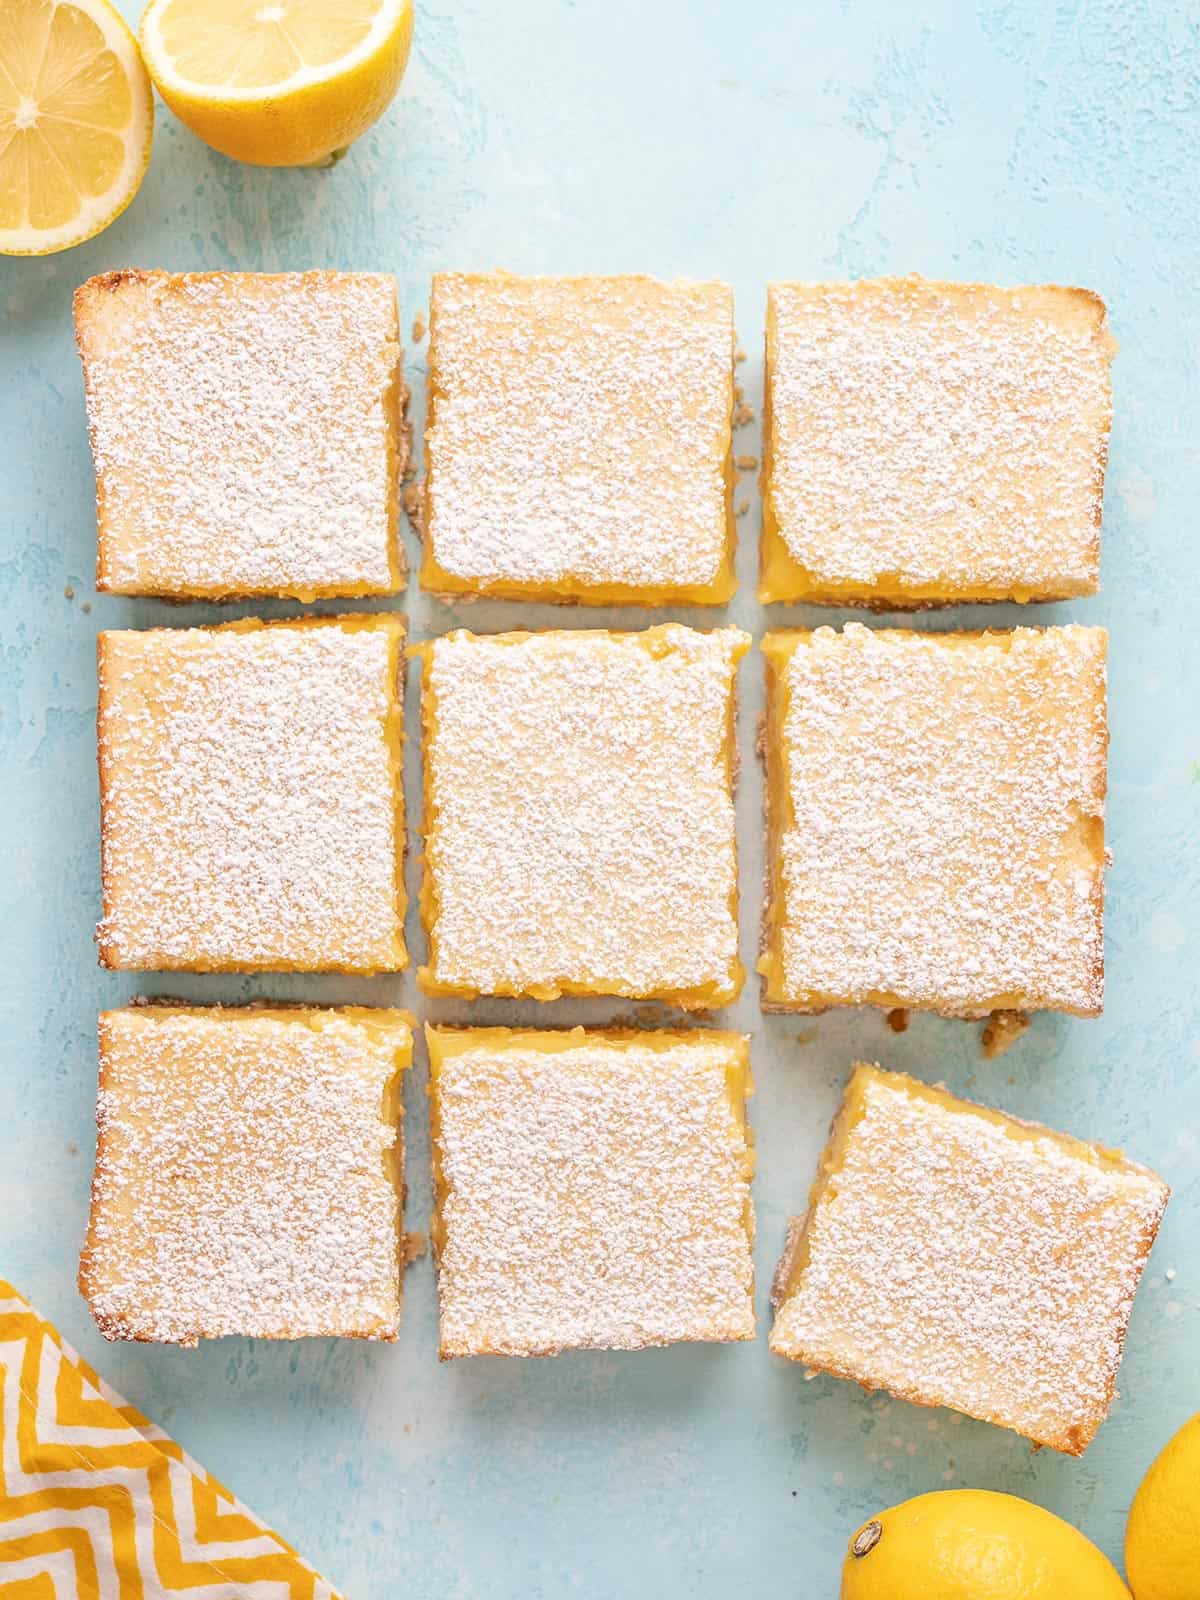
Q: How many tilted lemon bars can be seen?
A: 1